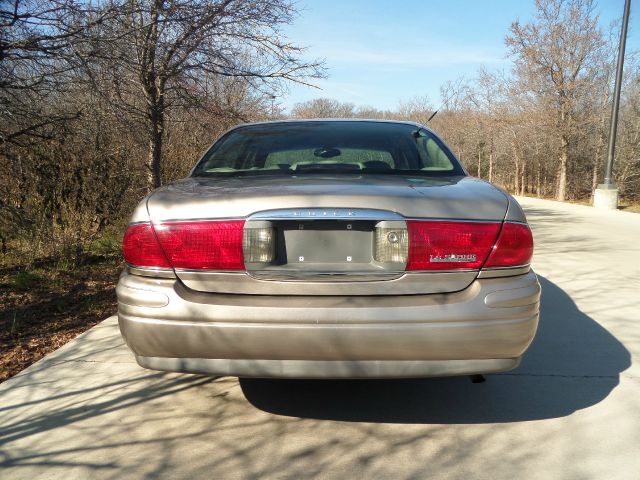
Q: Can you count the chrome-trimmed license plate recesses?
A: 1